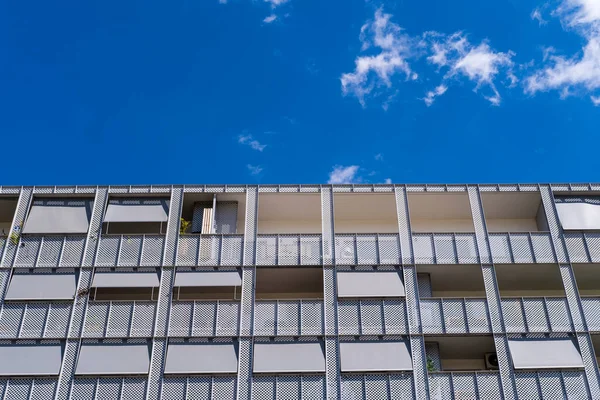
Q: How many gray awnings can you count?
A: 13